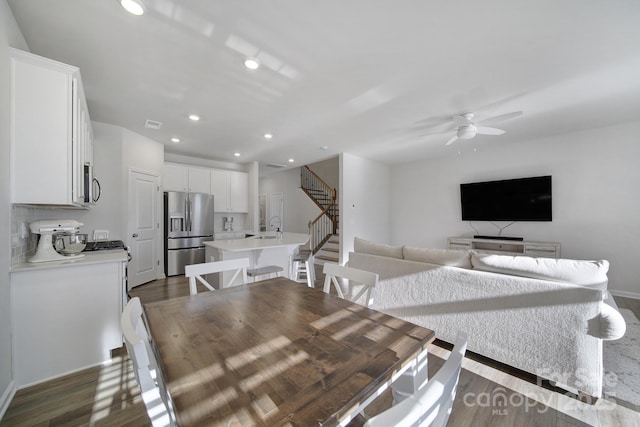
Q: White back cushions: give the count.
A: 3